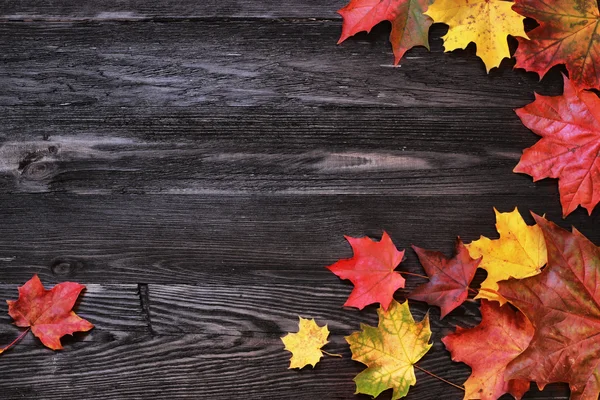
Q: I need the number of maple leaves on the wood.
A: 12